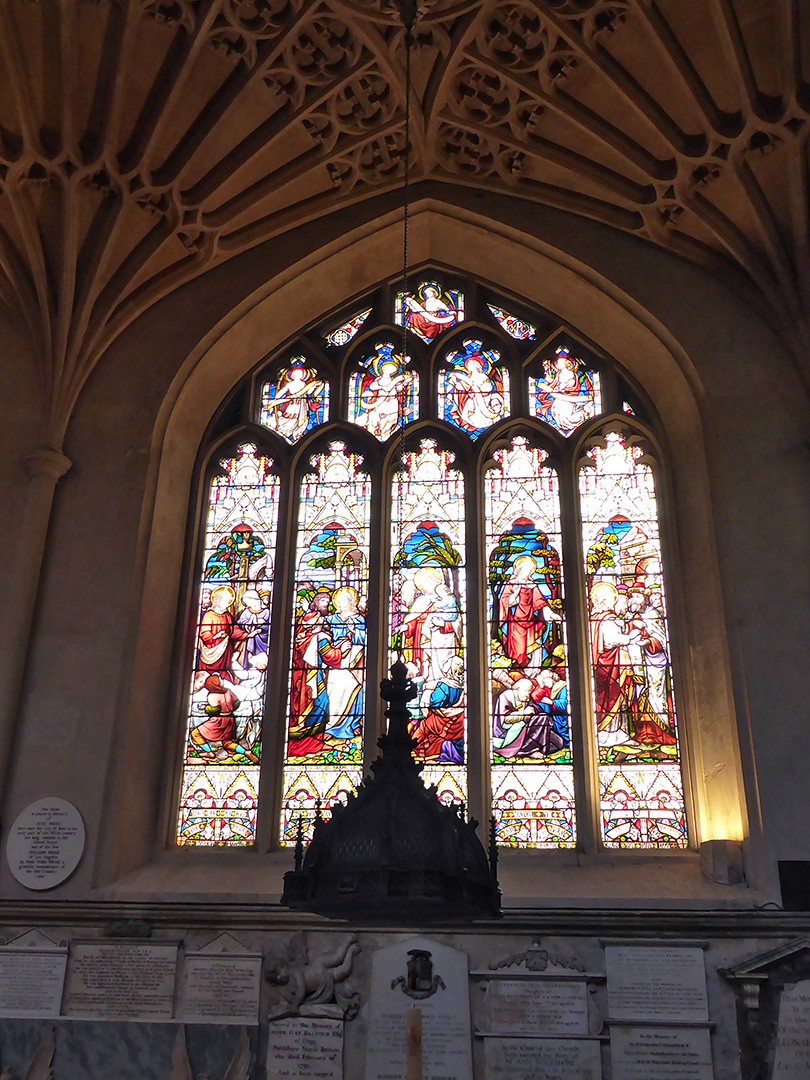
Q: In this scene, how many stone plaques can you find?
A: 11